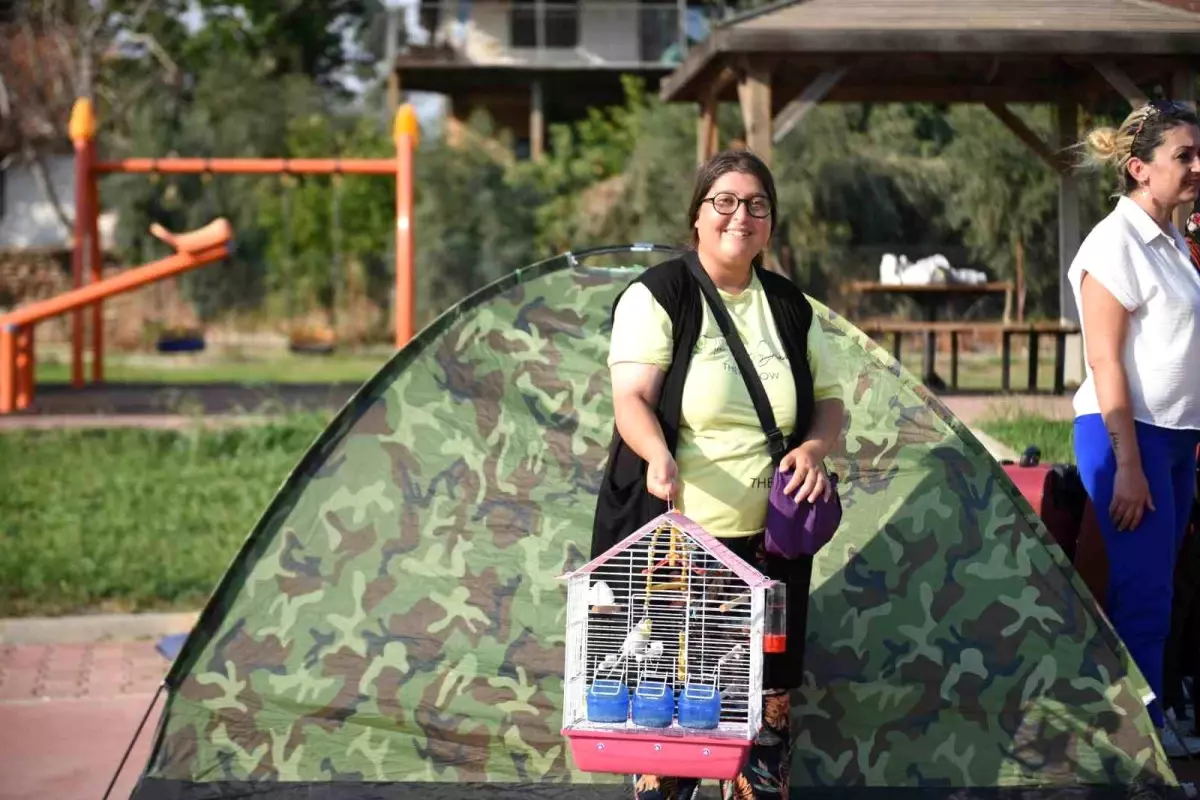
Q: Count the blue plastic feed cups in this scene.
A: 3